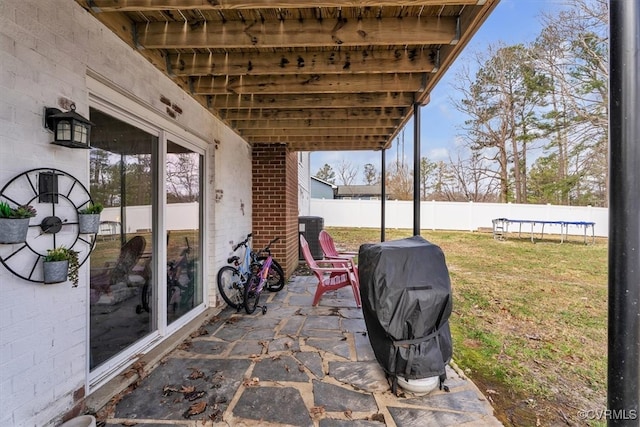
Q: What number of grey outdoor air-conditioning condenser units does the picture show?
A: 1